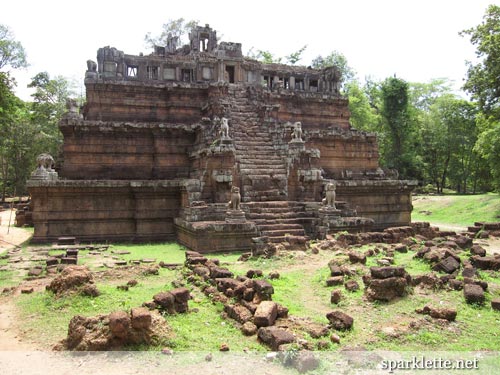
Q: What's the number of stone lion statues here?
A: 4